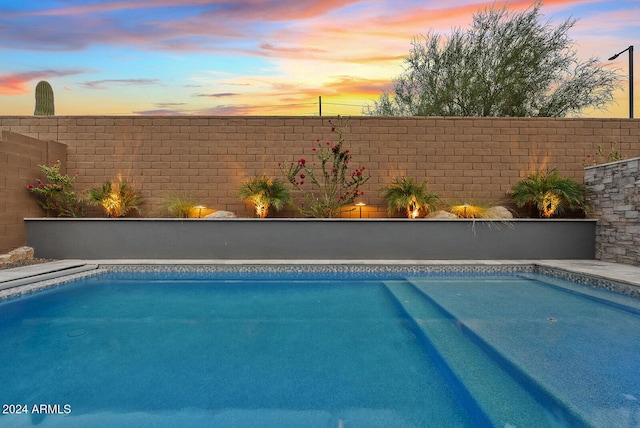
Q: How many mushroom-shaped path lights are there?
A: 3